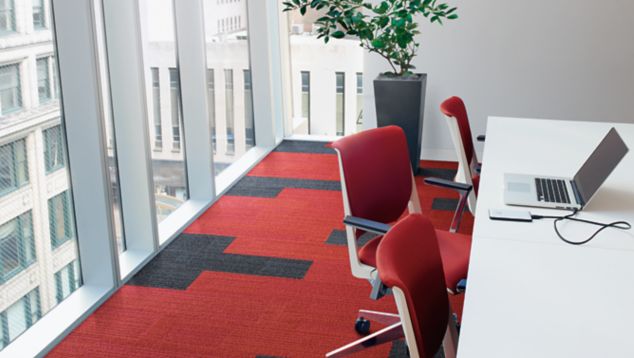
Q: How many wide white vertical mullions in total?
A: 4